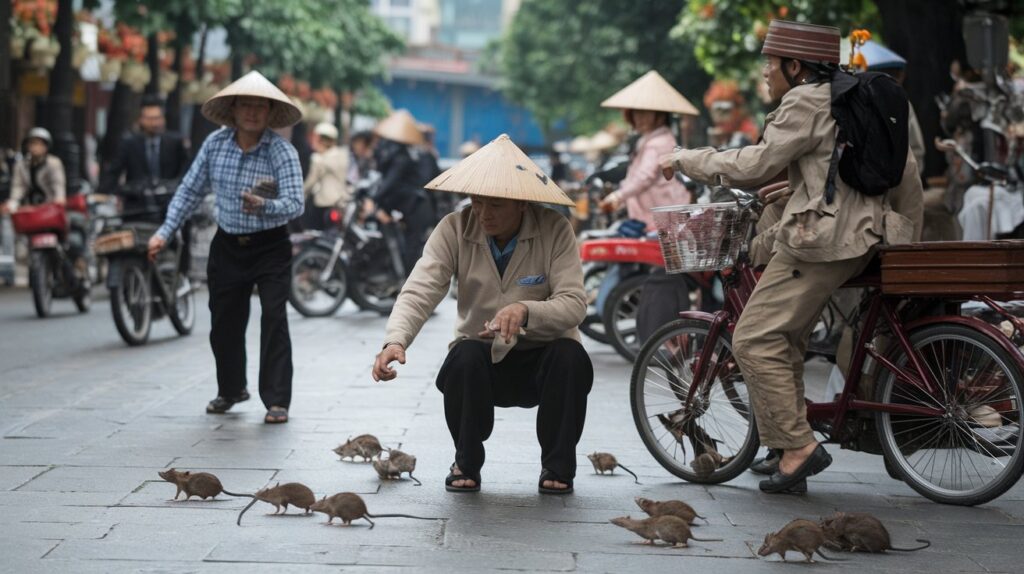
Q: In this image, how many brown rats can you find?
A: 10